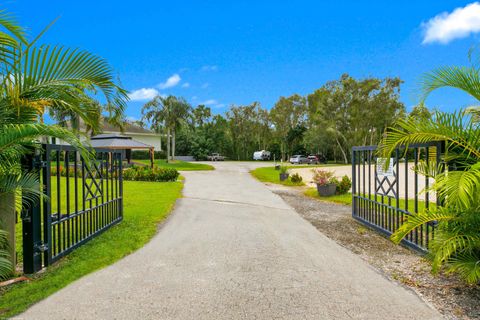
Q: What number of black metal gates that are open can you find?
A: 2